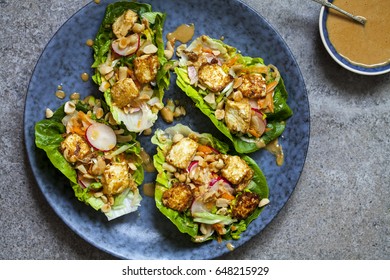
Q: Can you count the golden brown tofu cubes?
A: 12